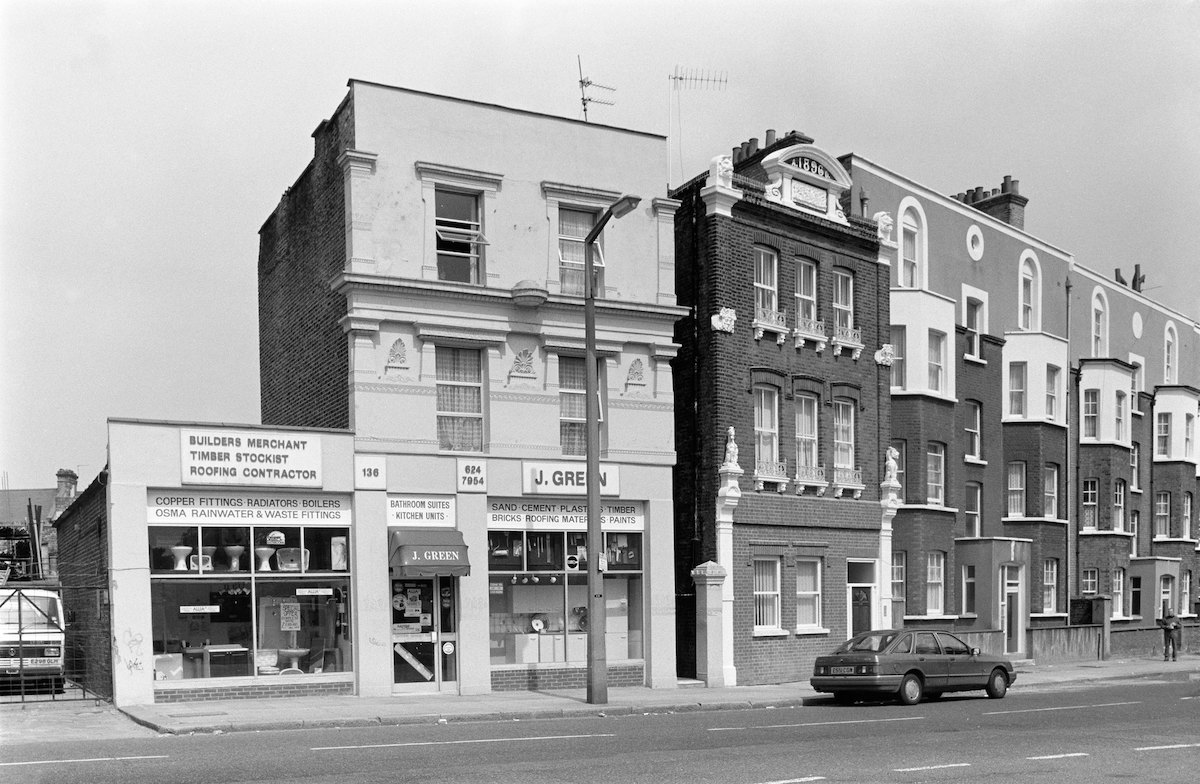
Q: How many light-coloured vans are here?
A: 1